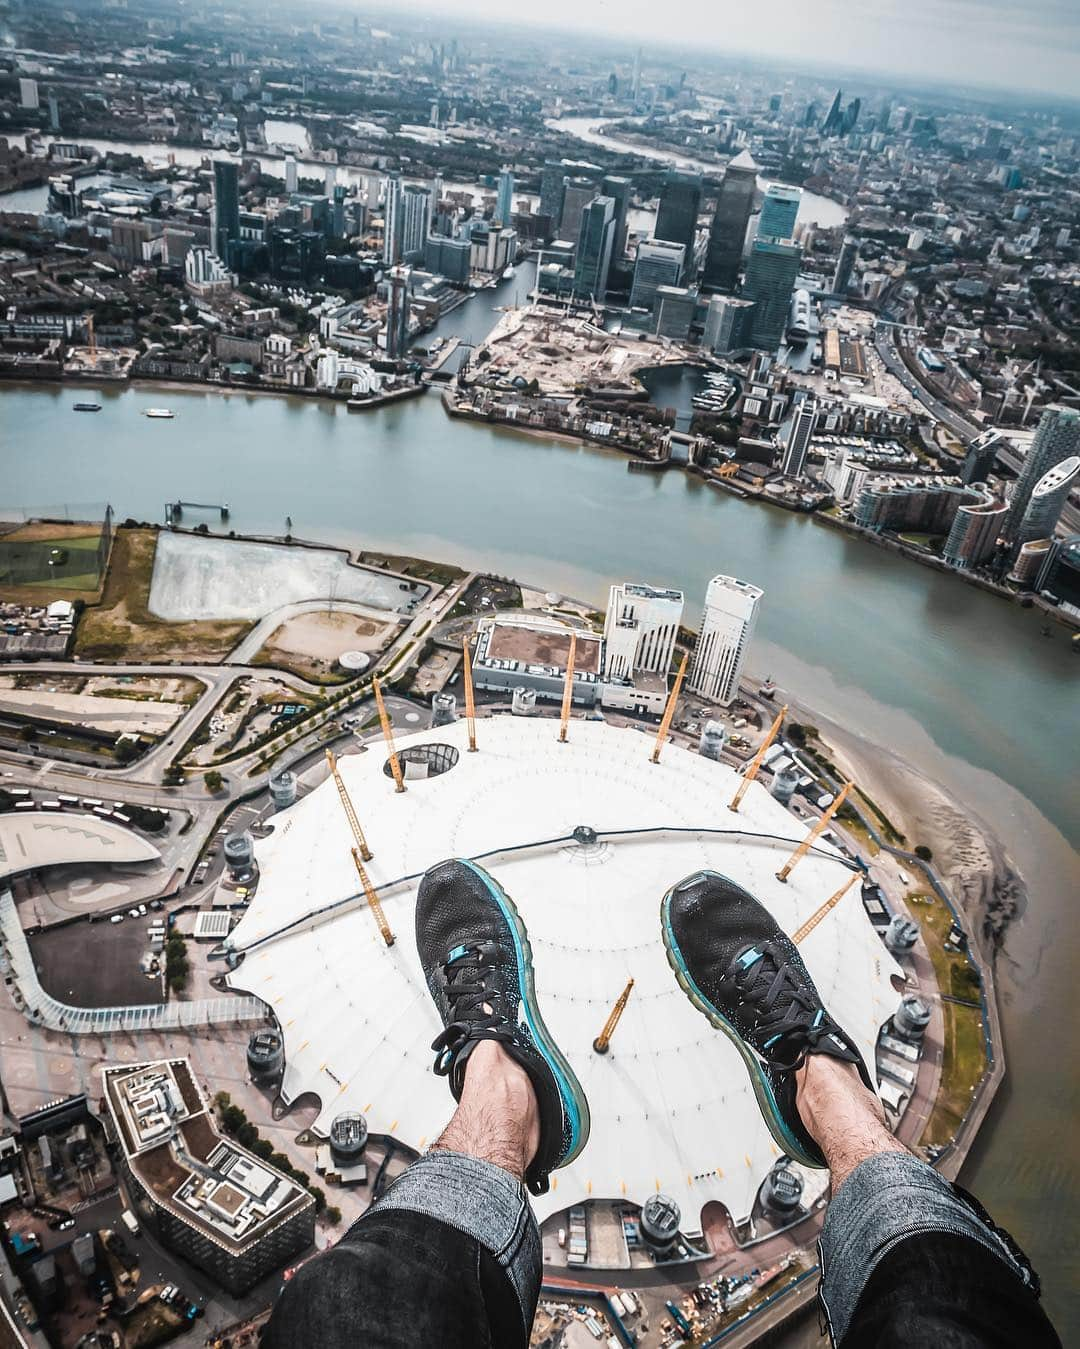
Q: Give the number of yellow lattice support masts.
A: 10